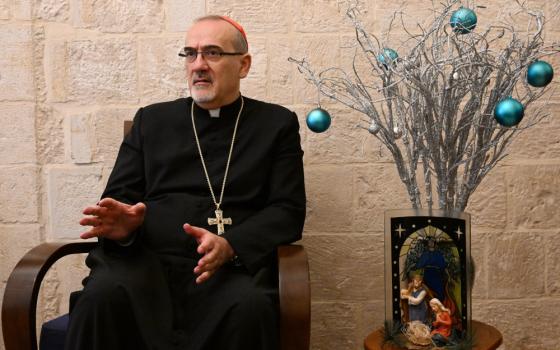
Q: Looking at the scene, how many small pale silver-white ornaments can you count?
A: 3